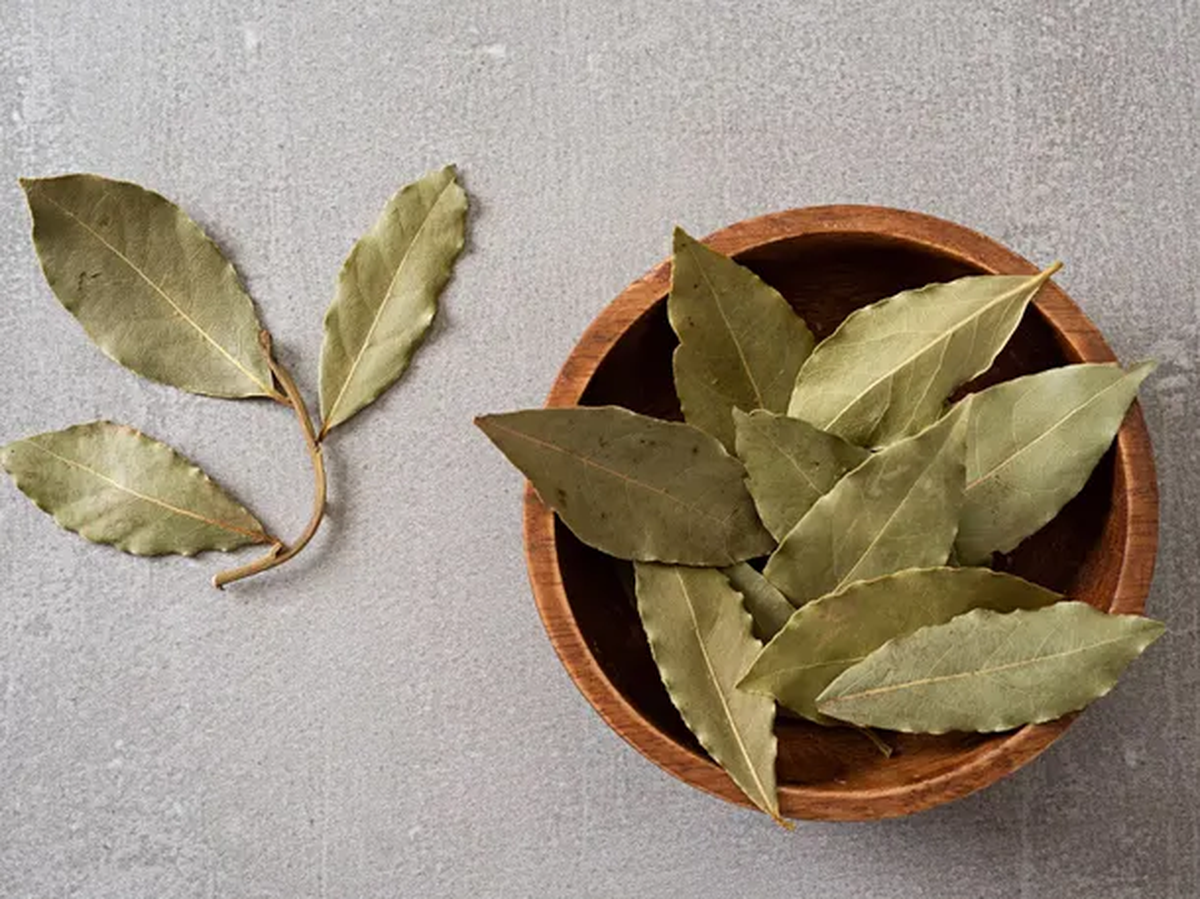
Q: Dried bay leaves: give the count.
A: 13